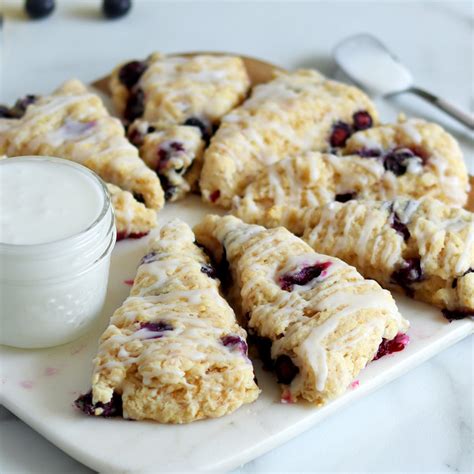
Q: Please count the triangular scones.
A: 8